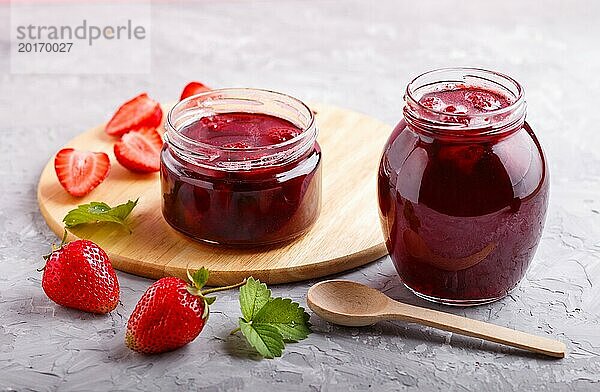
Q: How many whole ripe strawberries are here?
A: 2